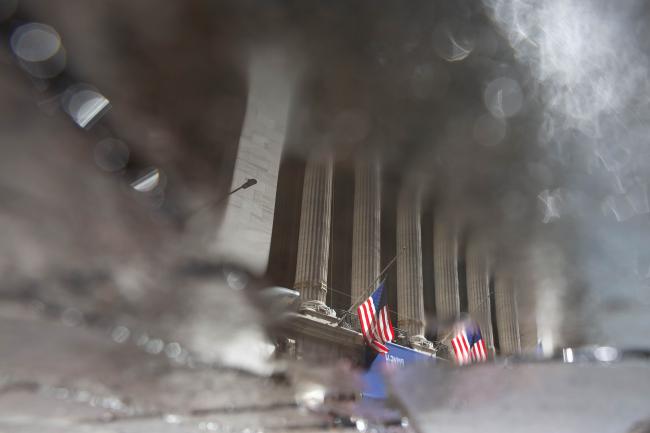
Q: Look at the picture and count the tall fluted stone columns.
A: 6